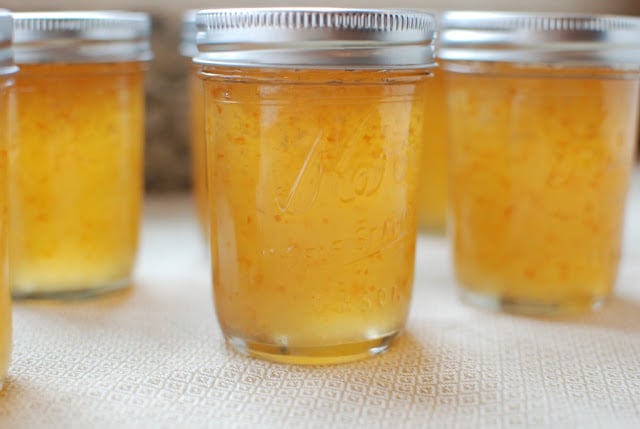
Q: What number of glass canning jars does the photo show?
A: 6